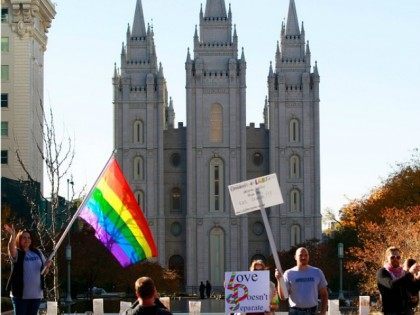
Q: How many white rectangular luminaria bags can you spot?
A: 7